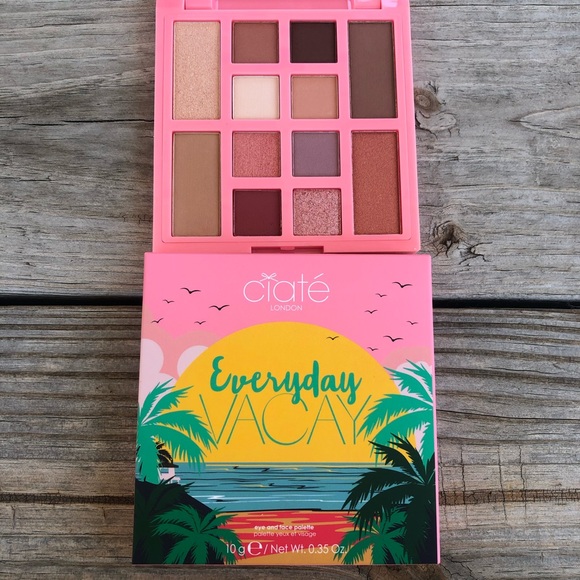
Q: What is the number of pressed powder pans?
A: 12